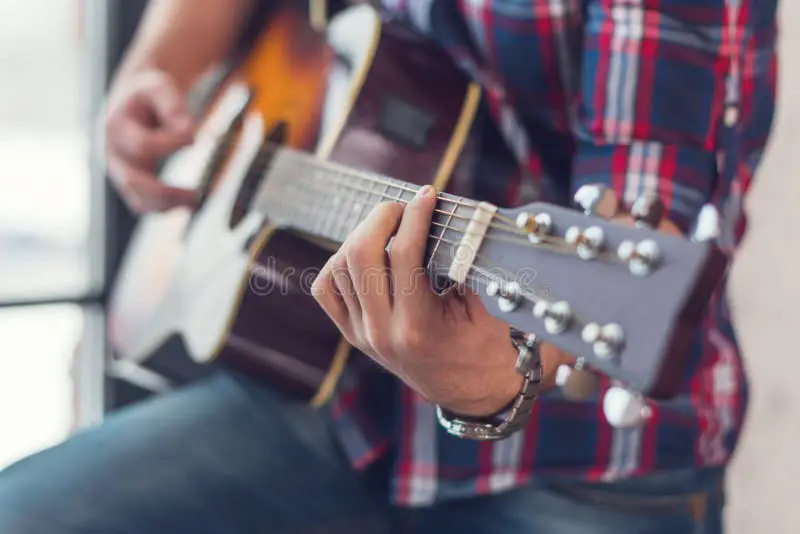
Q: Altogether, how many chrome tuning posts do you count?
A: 6